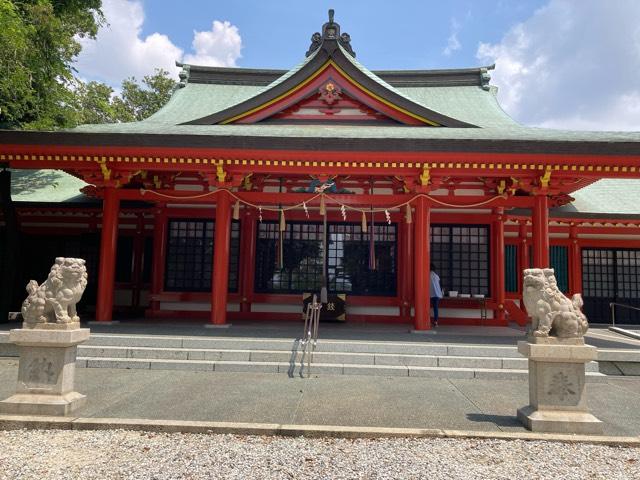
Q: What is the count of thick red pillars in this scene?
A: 4